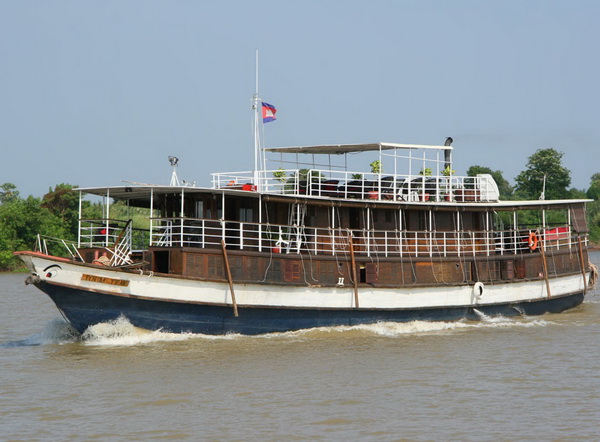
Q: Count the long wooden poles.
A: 4